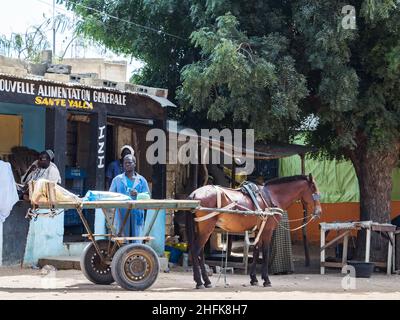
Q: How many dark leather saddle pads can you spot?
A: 1